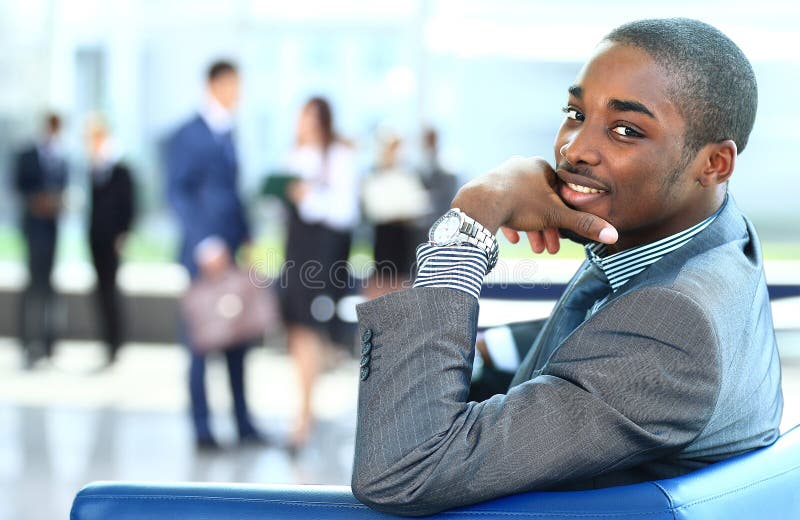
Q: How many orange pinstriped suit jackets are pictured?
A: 0